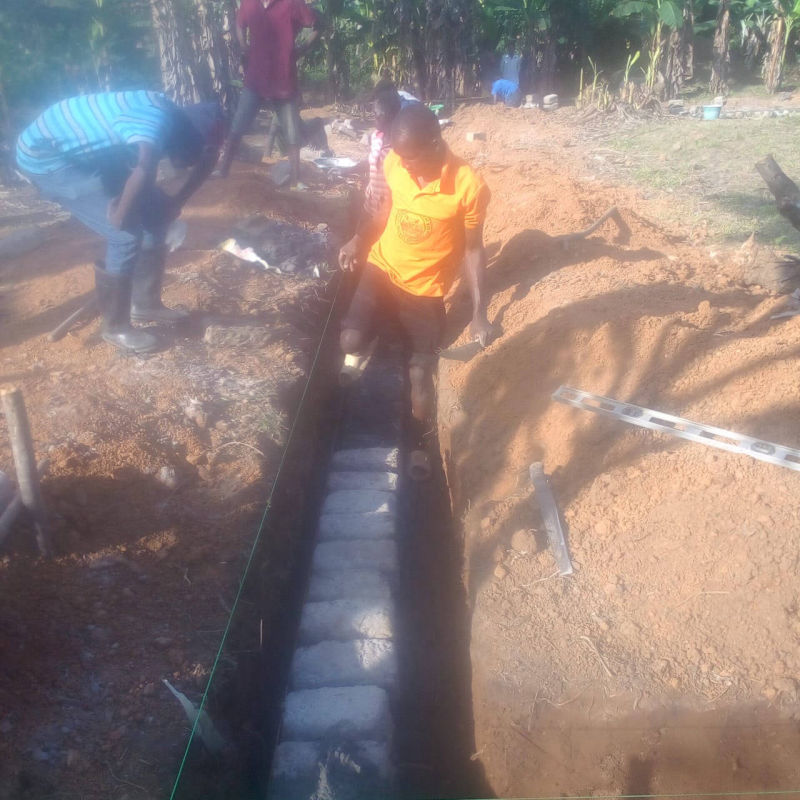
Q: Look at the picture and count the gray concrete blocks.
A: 10